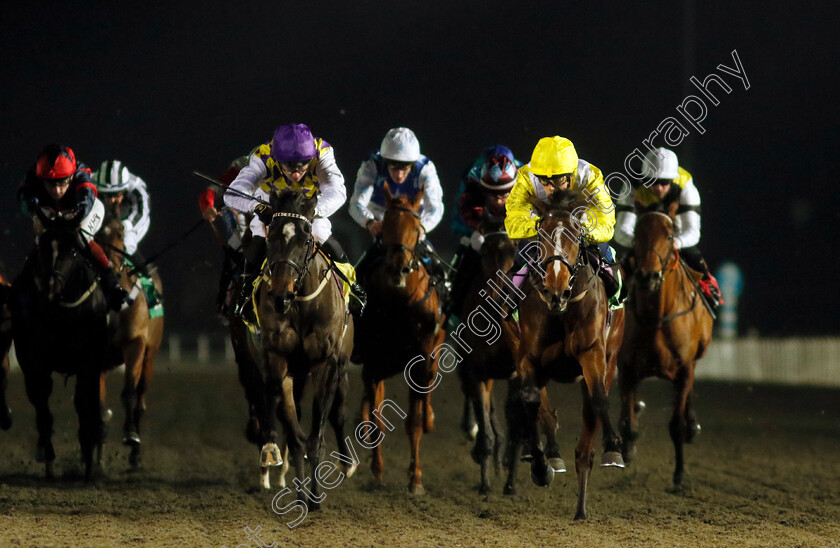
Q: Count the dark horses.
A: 2